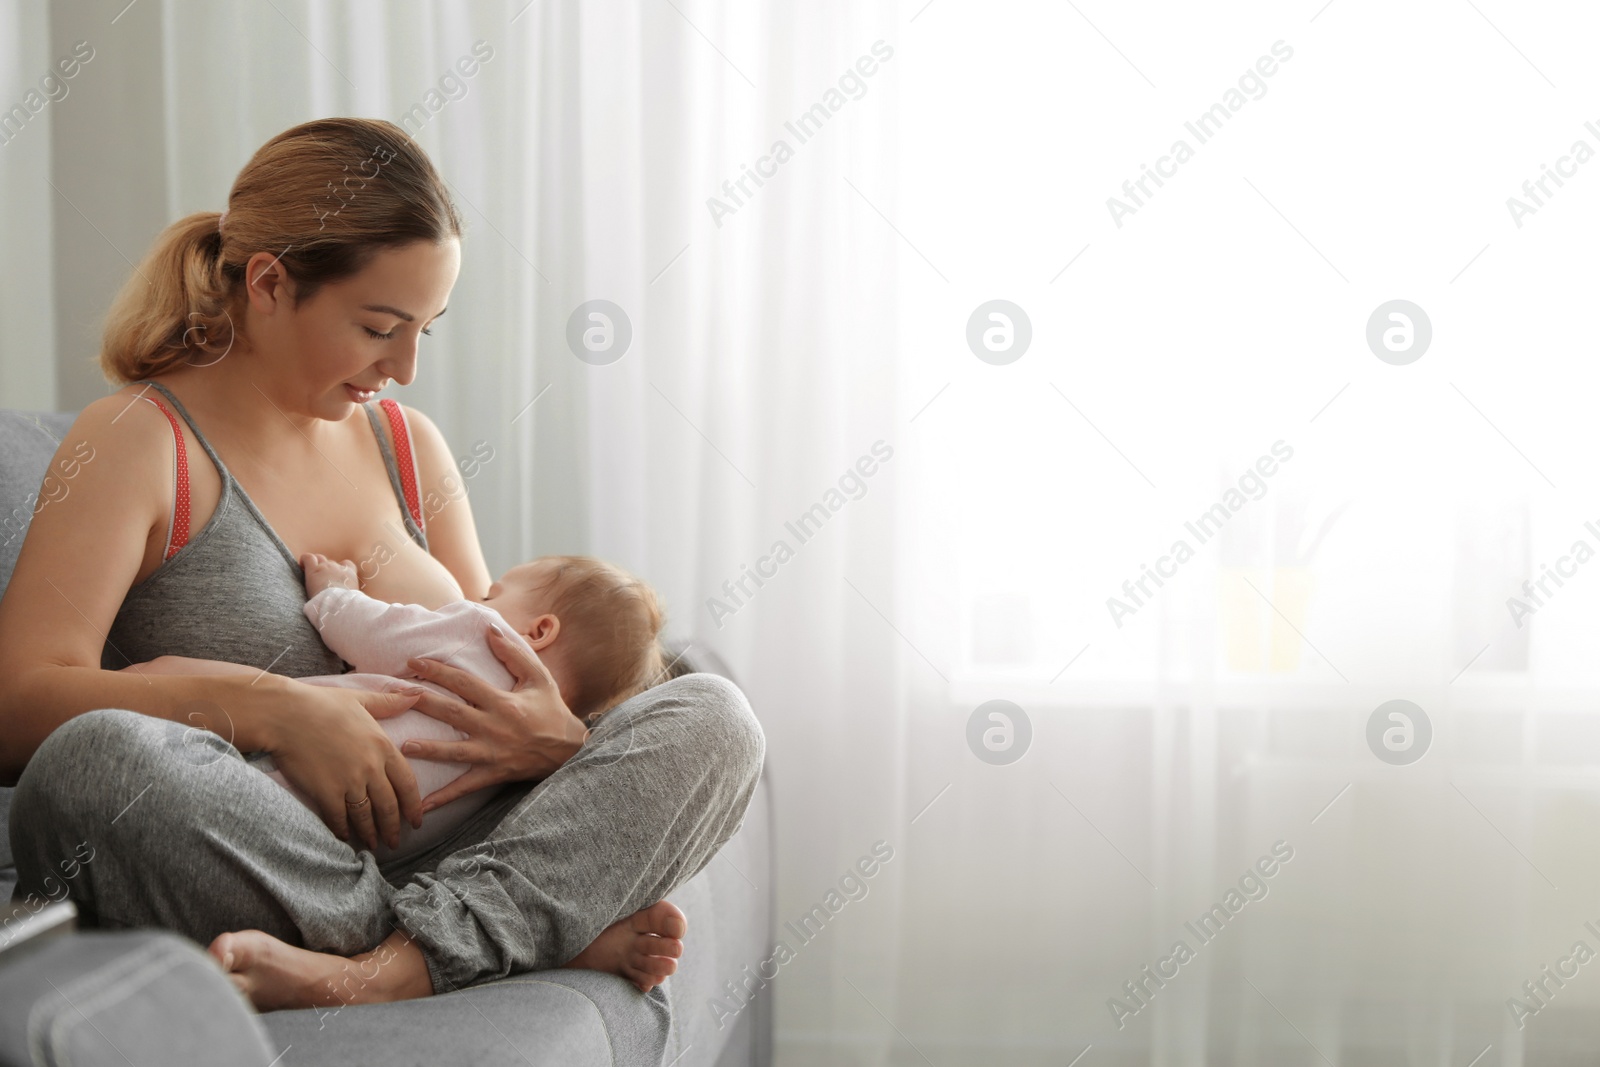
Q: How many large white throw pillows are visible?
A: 0